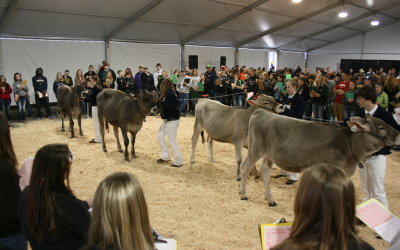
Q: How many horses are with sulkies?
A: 0